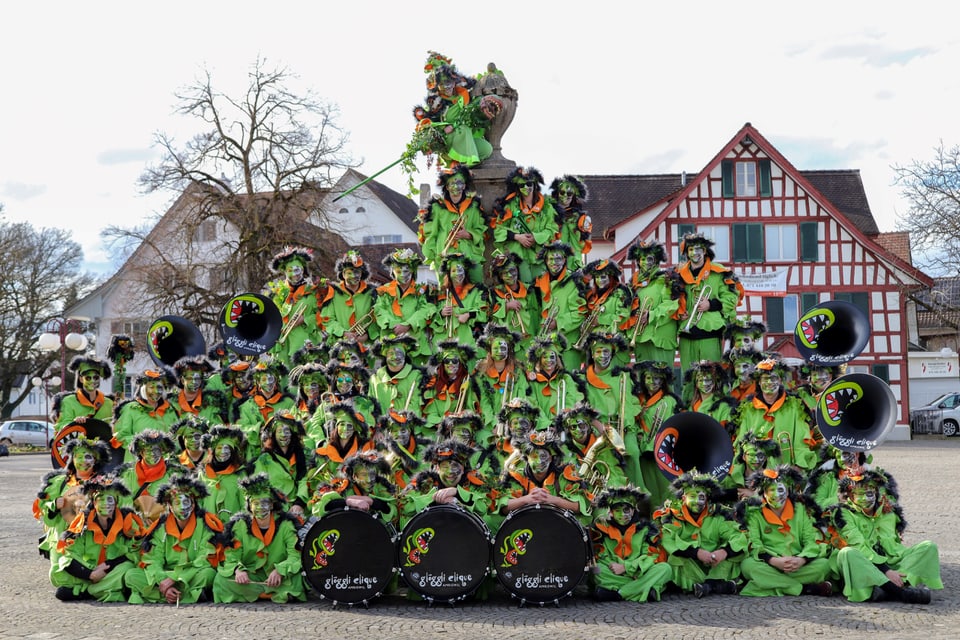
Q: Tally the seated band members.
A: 7